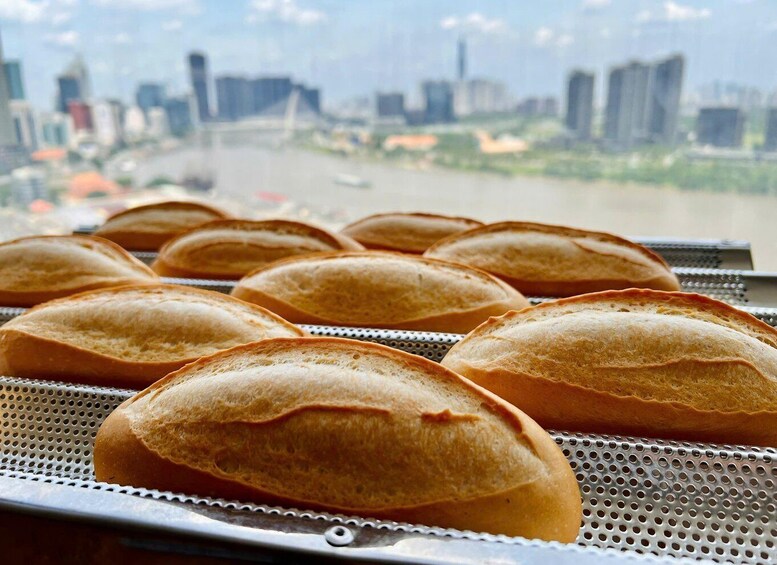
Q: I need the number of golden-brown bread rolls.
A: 9